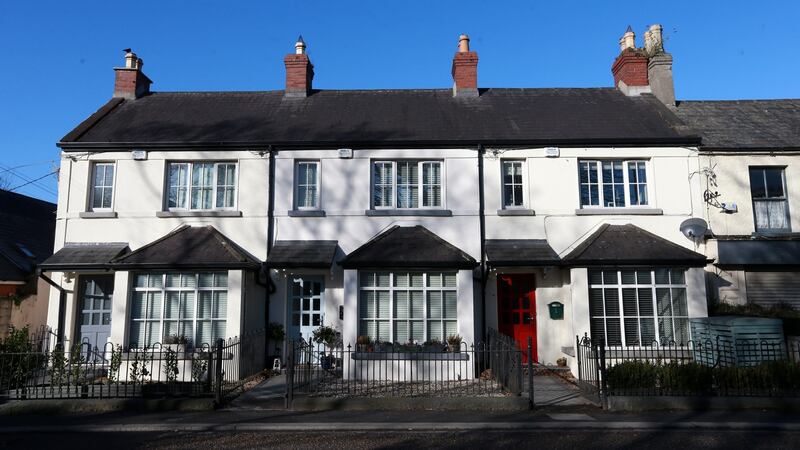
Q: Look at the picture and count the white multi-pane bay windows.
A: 3